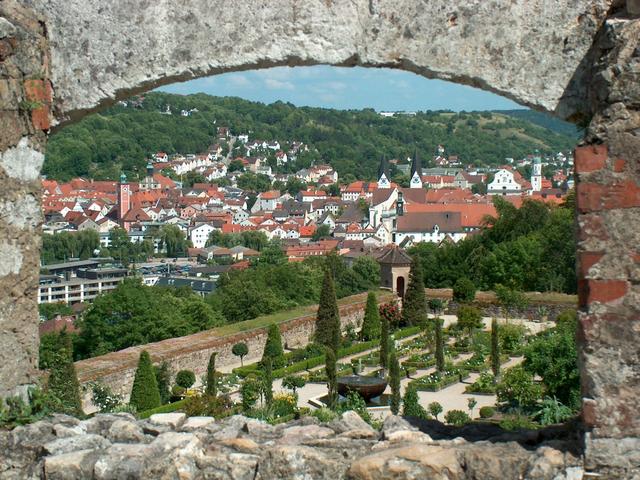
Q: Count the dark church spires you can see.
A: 2